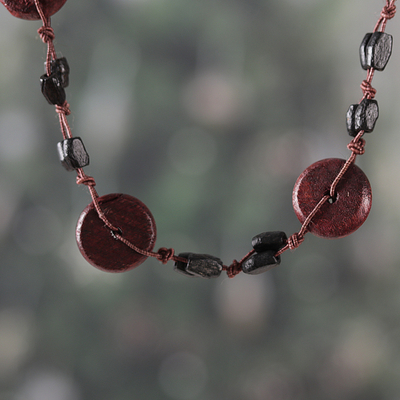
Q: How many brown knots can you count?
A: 9